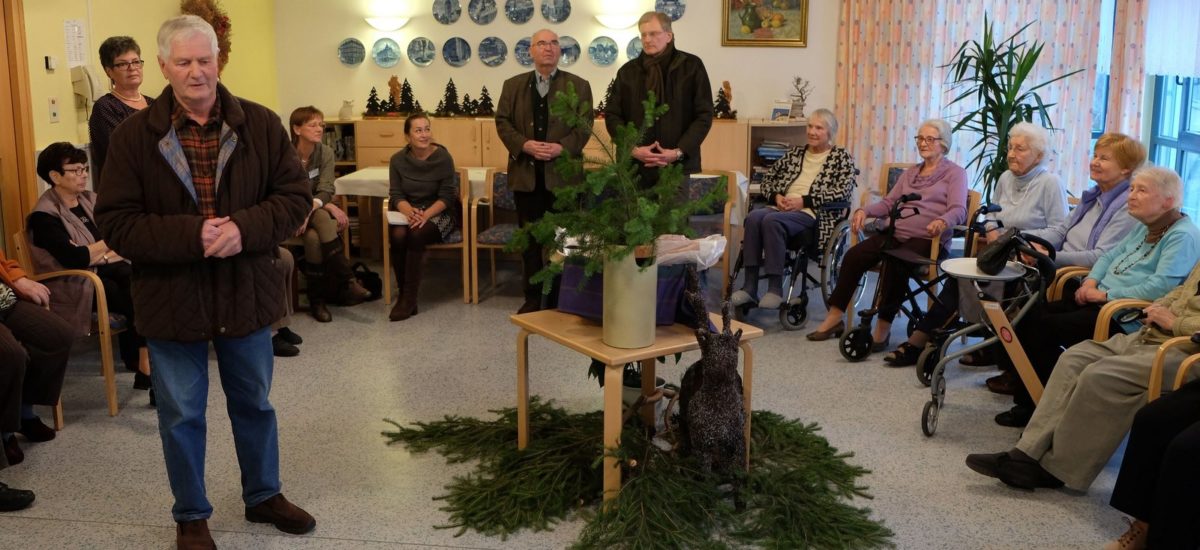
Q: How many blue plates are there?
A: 14